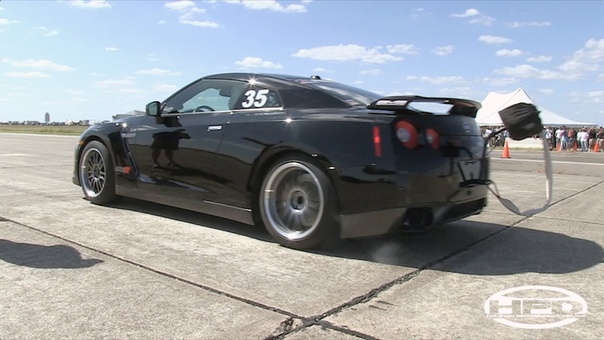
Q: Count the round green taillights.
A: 0